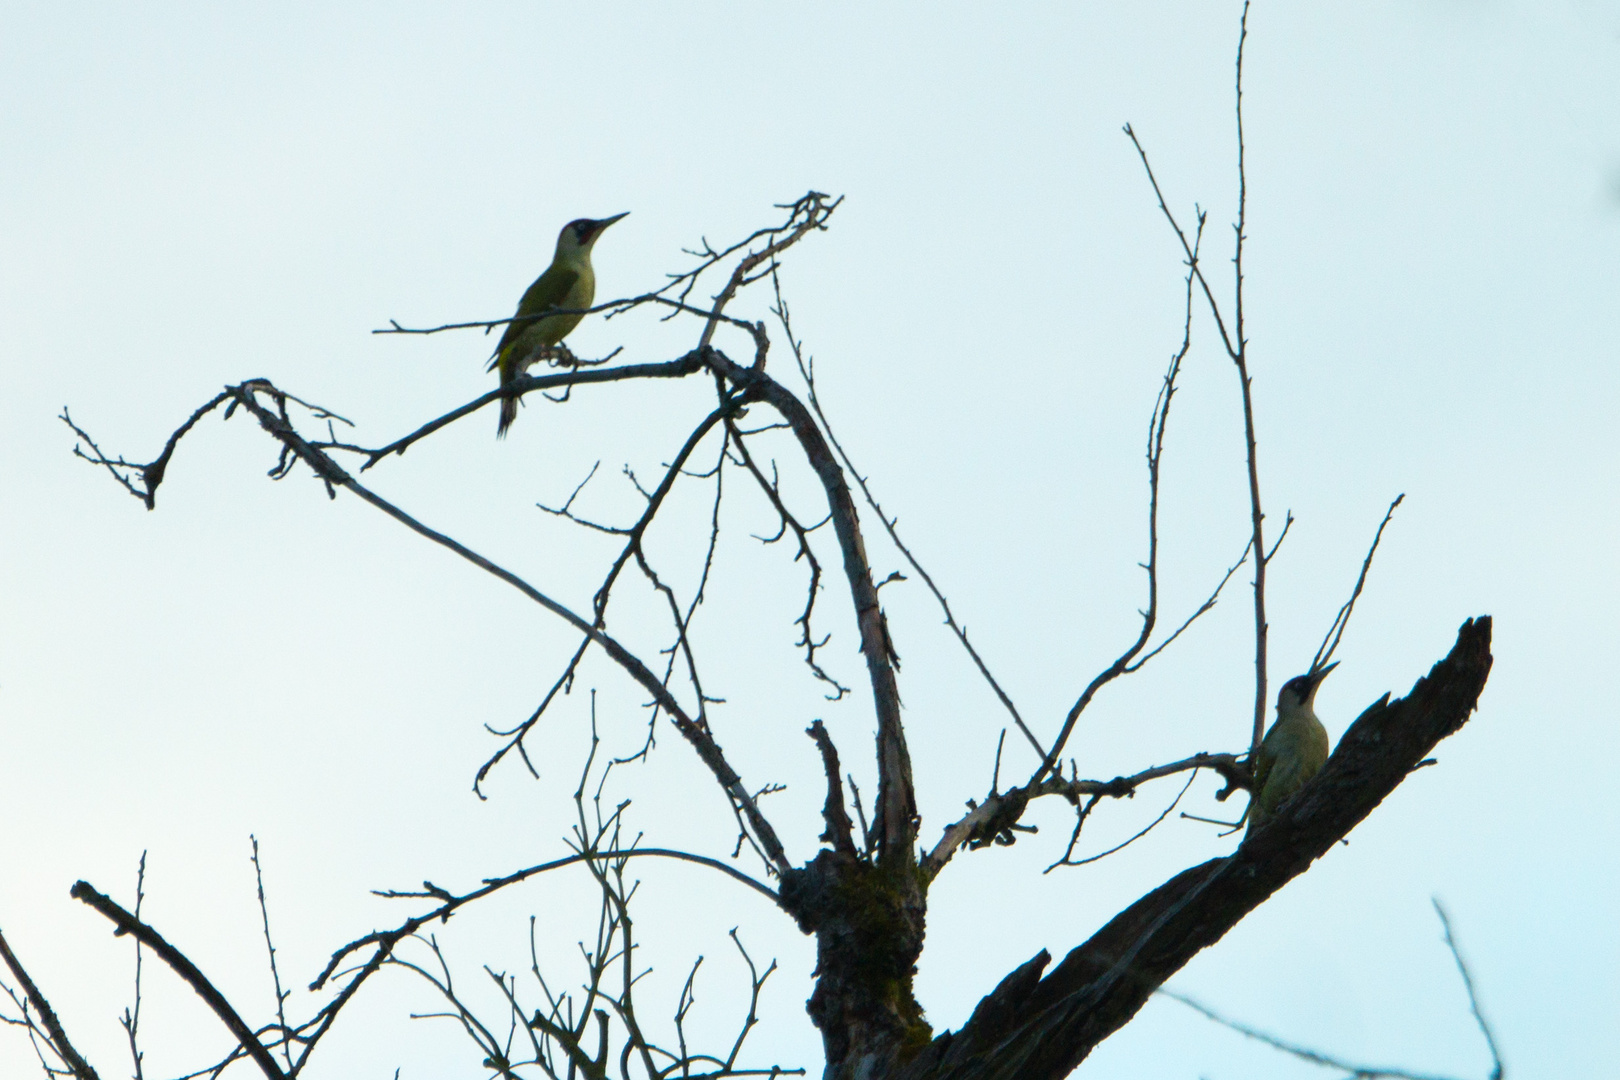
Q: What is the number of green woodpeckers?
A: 2